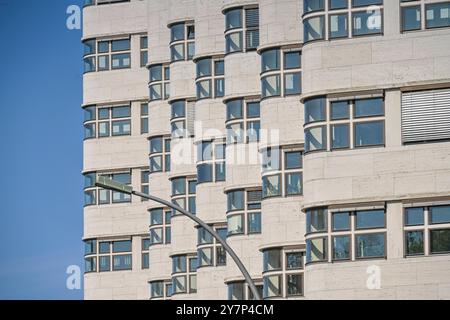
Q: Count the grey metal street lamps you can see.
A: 1